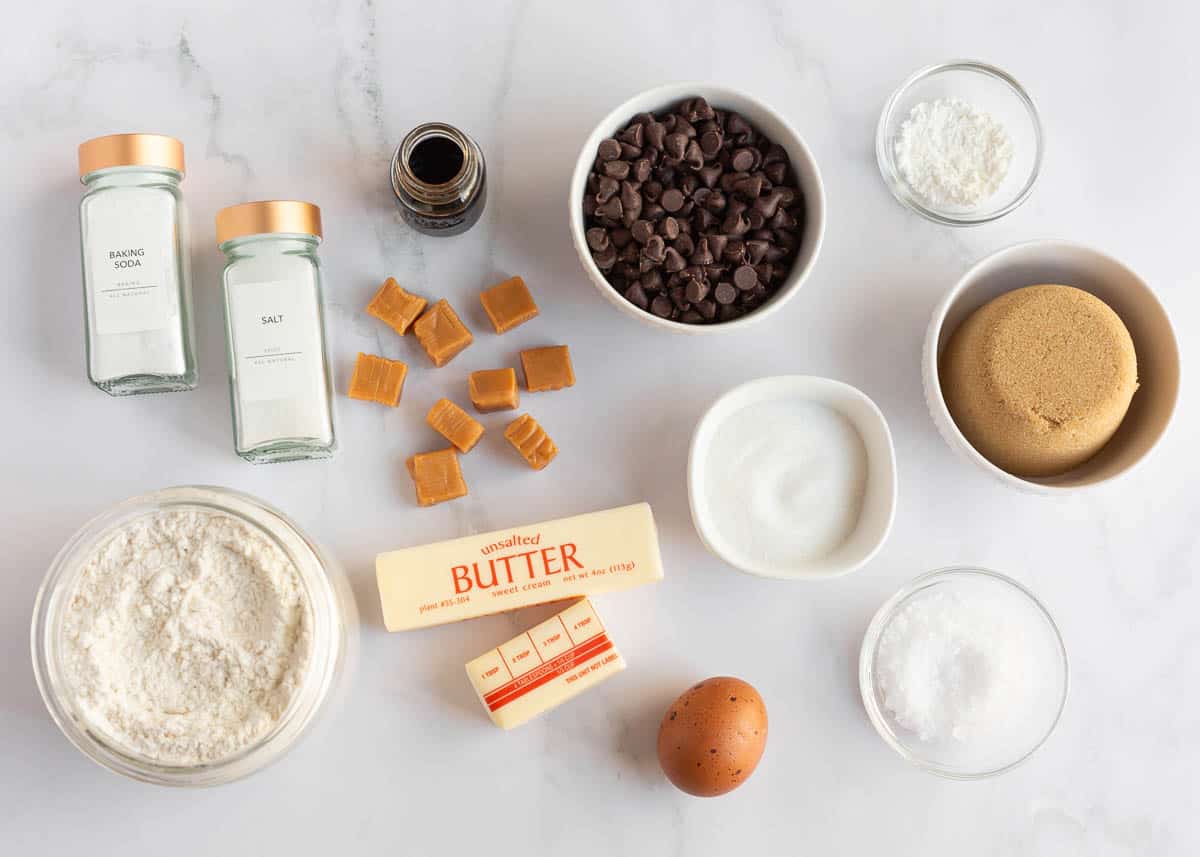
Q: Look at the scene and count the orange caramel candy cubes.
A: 9